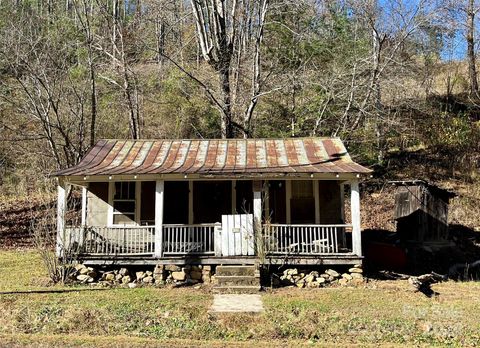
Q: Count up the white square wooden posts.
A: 4